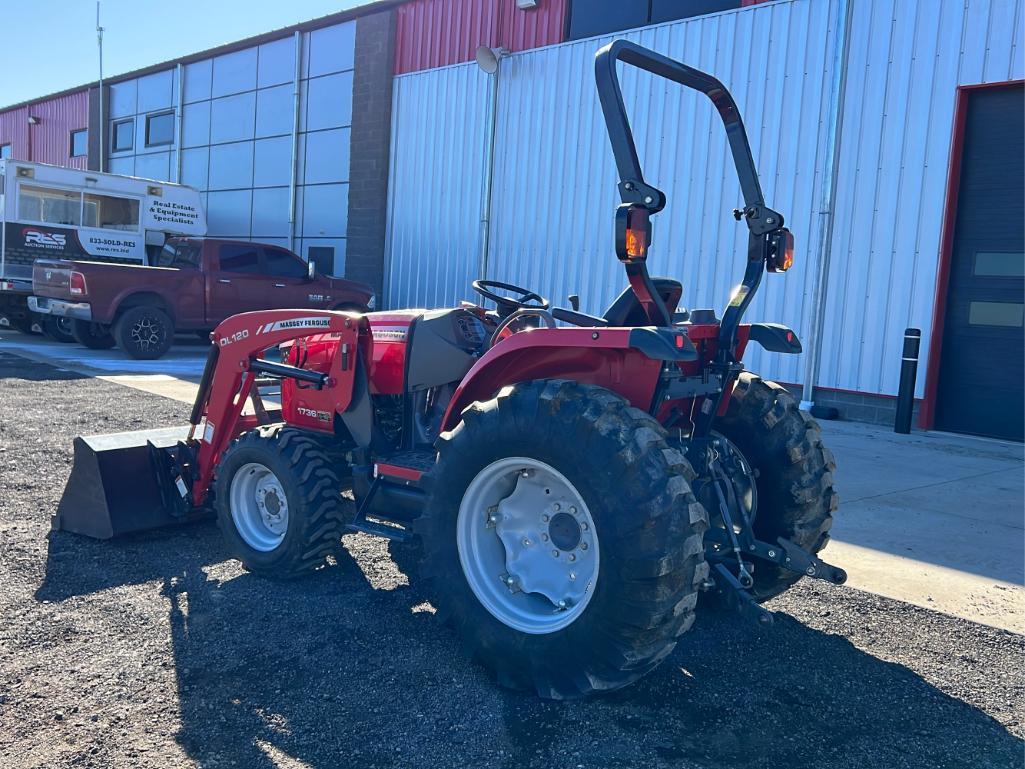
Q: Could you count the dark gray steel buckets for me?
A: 1